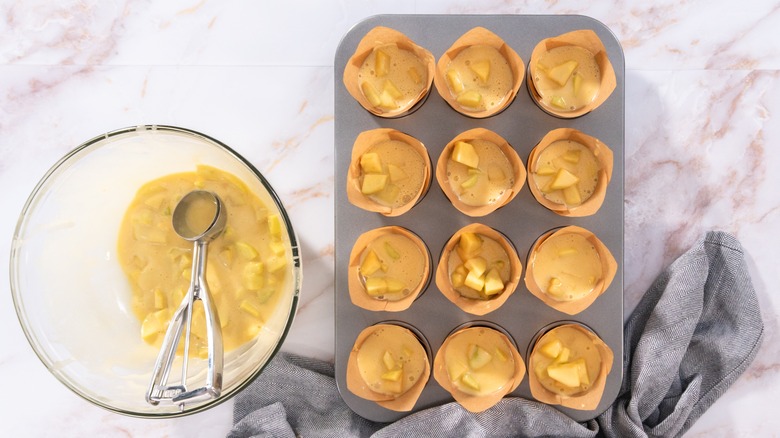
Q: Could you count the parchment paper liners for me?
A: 12